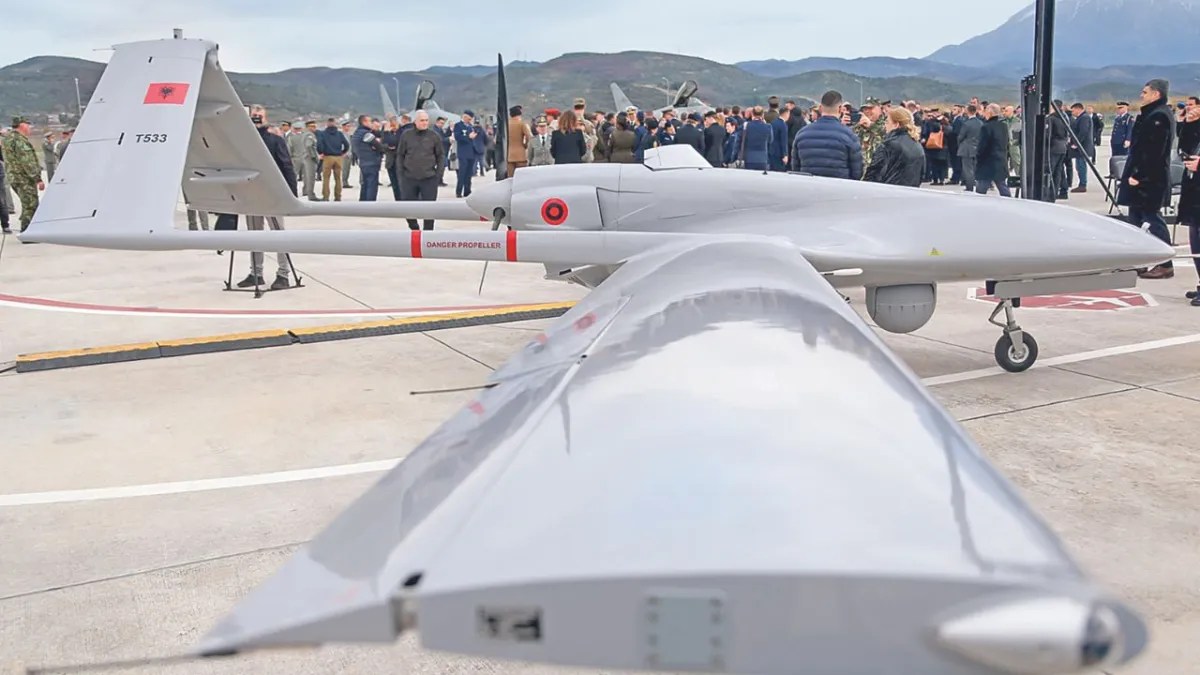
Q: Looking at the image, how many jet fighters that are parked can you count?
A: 2